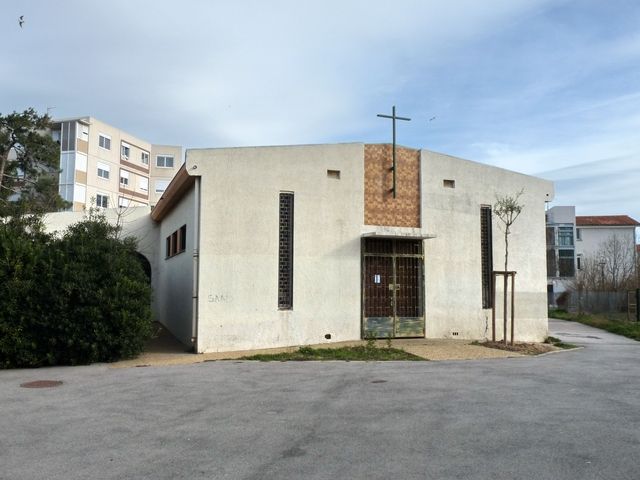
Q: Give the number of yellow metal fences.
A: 0